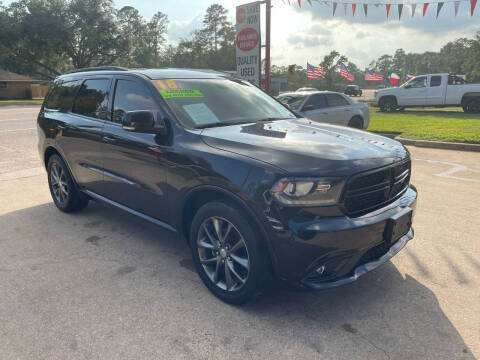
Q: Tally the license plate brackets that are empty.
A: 1